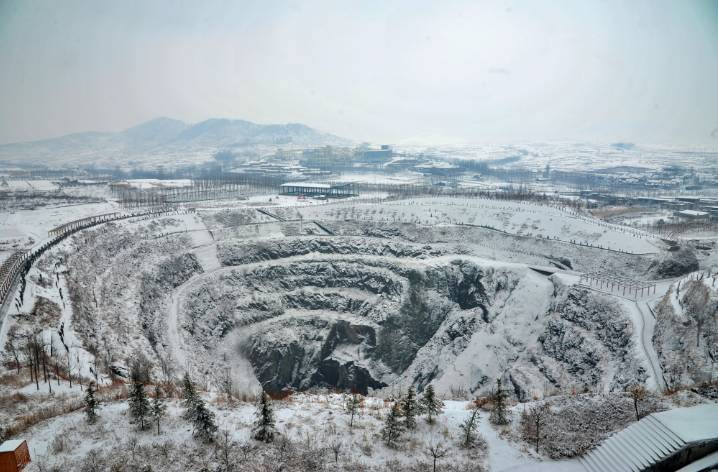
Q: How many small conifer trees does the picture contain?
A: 12